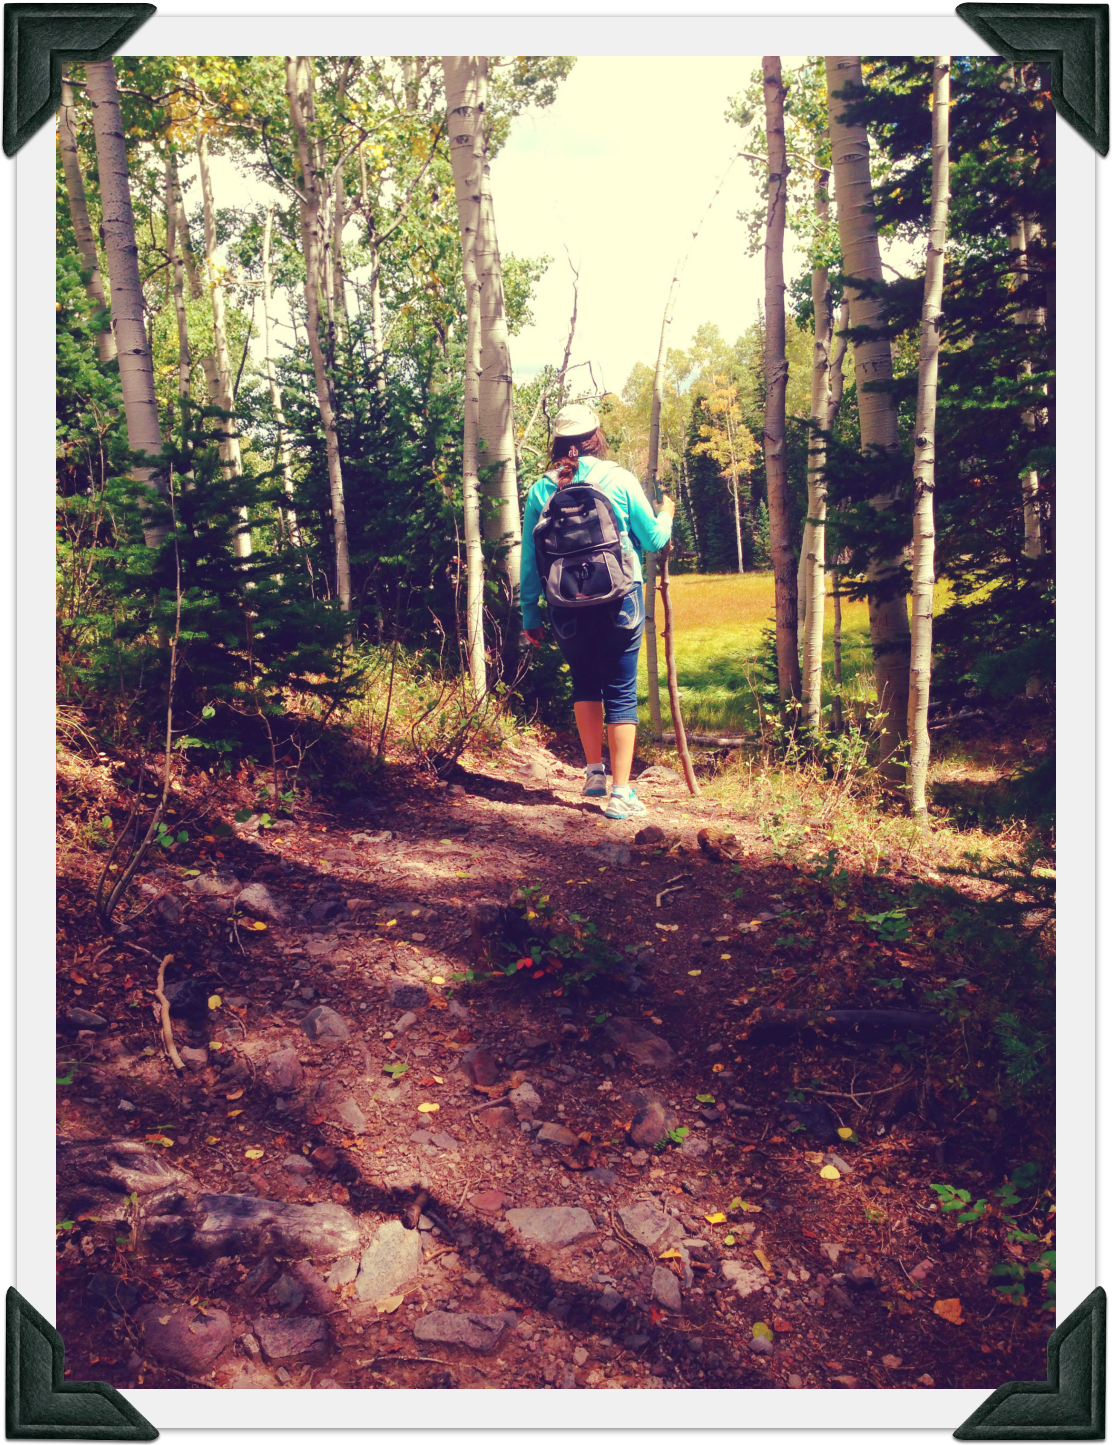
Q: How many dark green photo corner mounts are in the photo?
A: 4